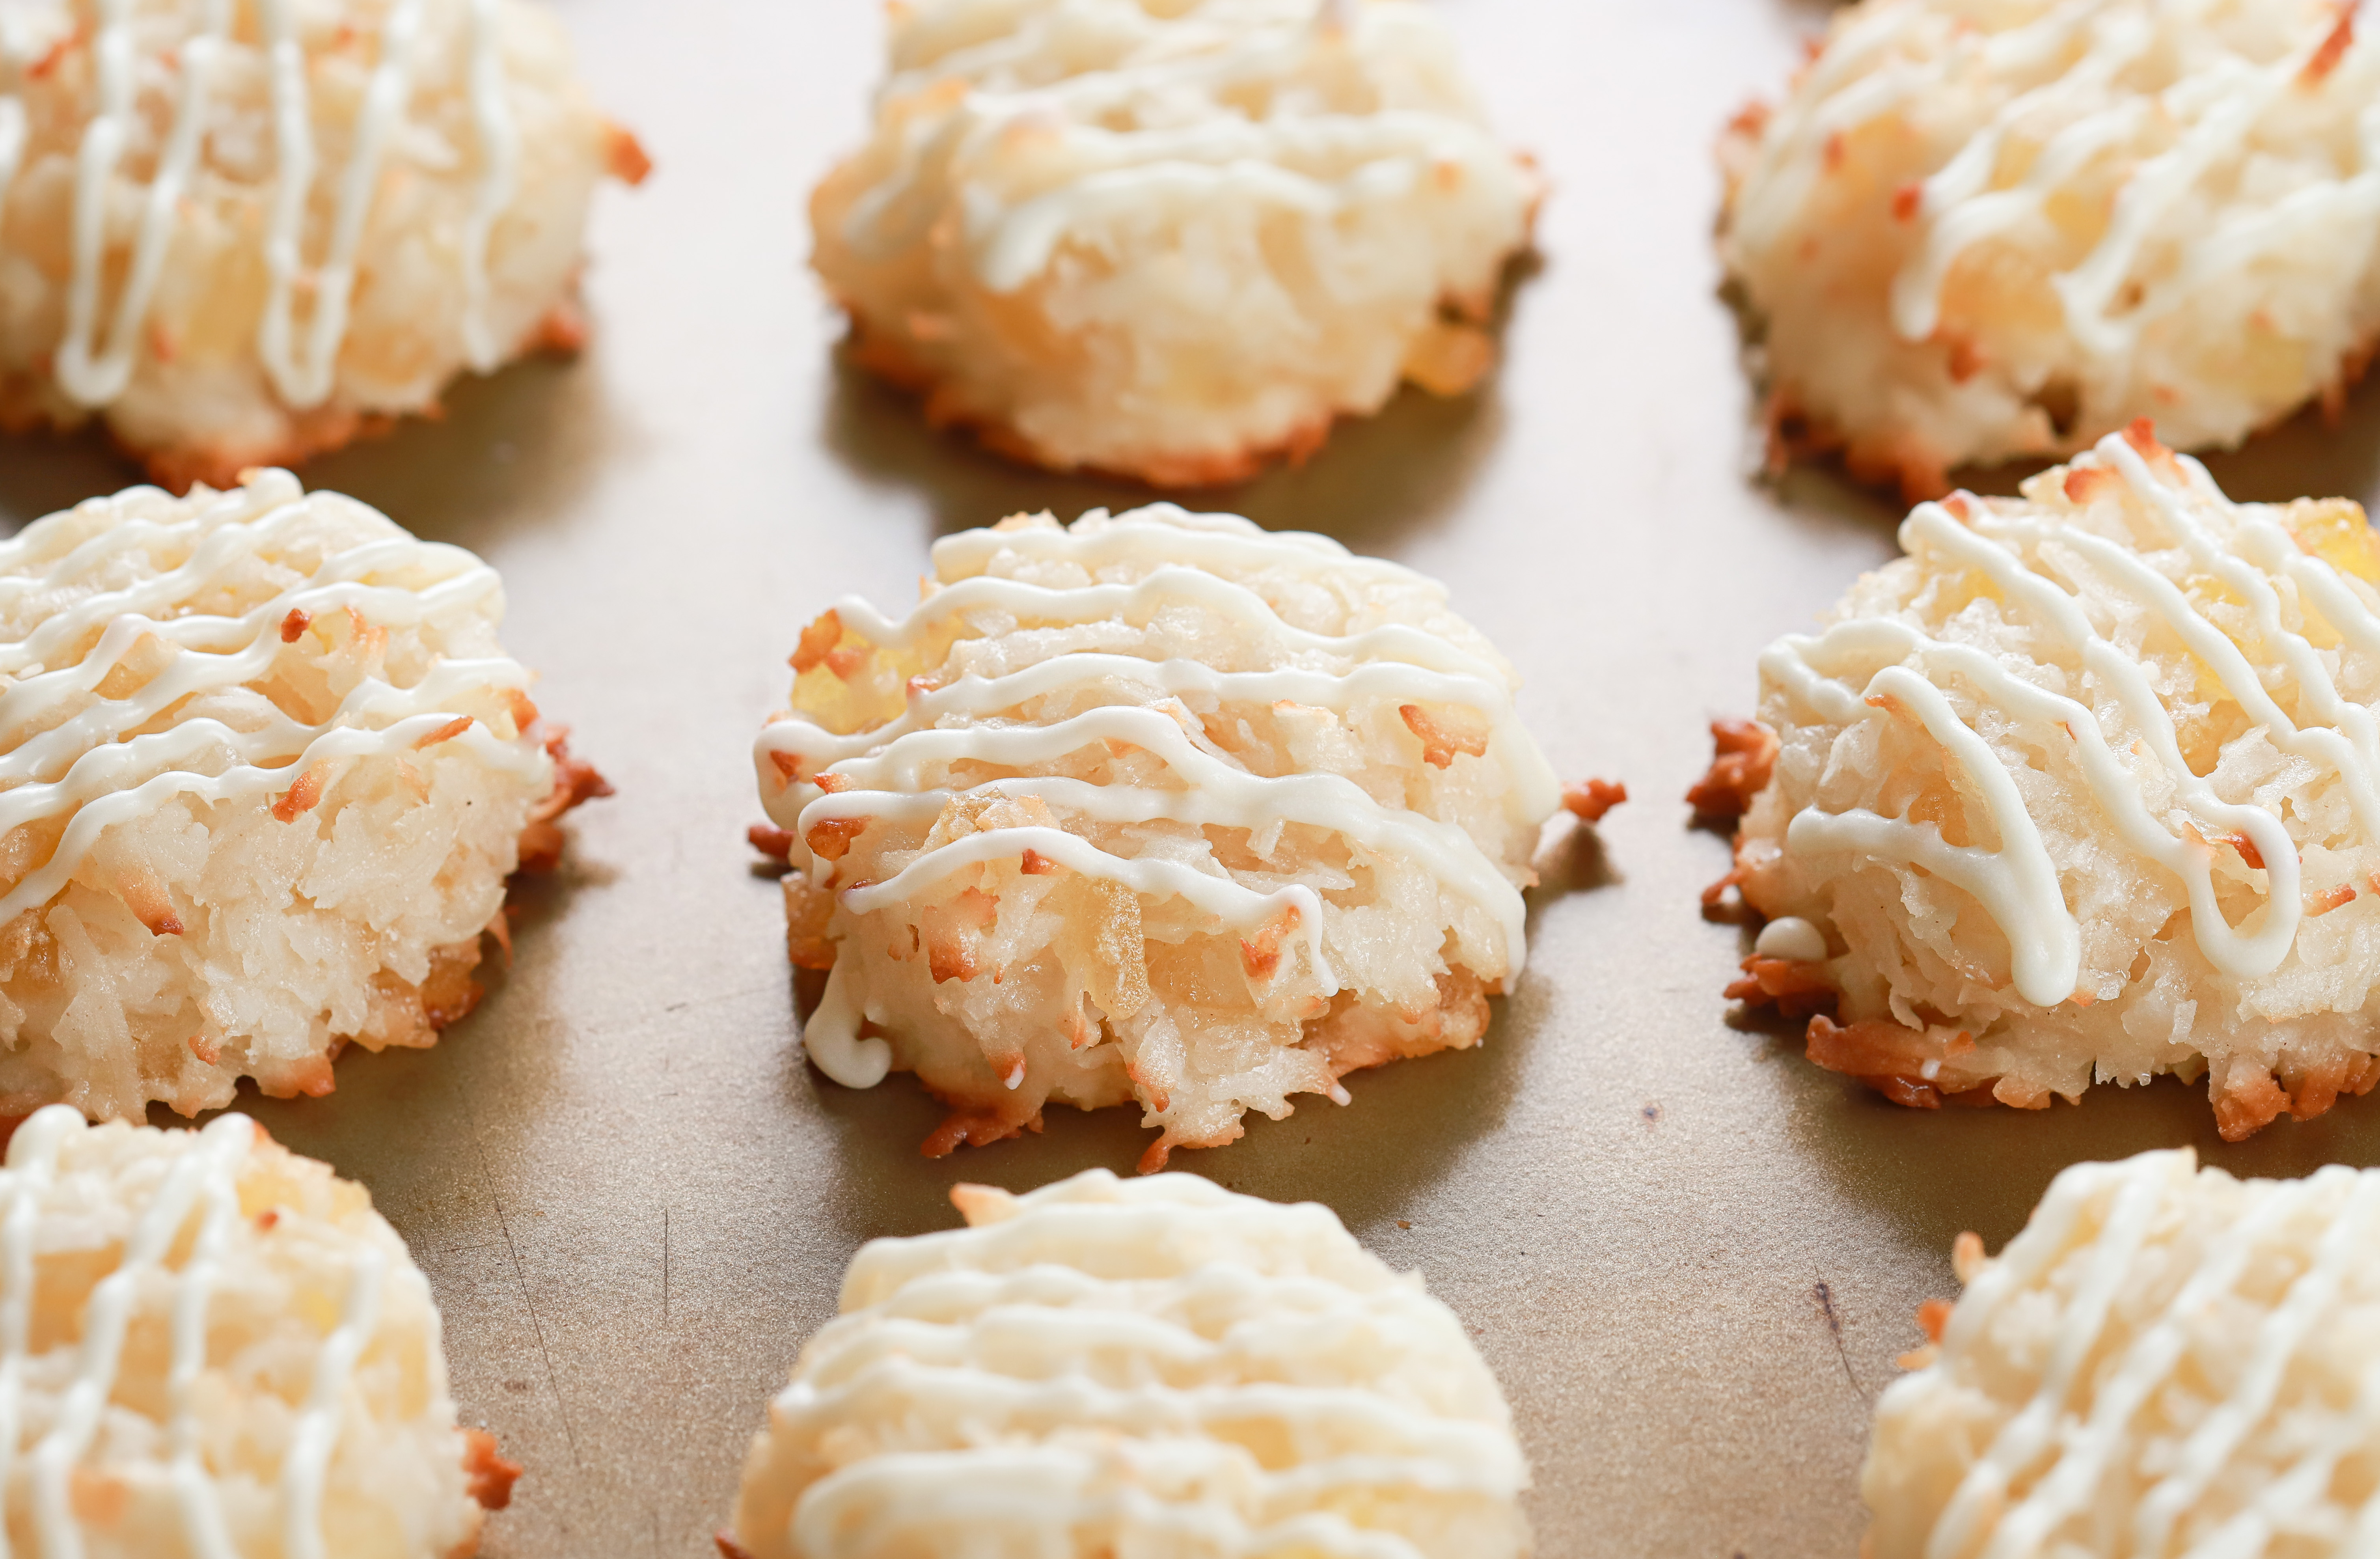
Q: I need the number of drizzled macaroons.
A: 9